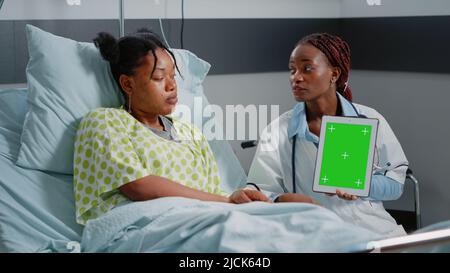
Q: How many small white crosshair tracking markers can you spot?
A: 5